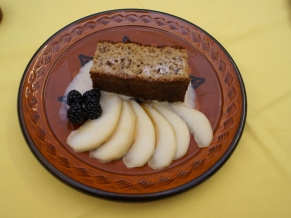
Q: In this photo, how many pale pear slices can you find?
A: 6